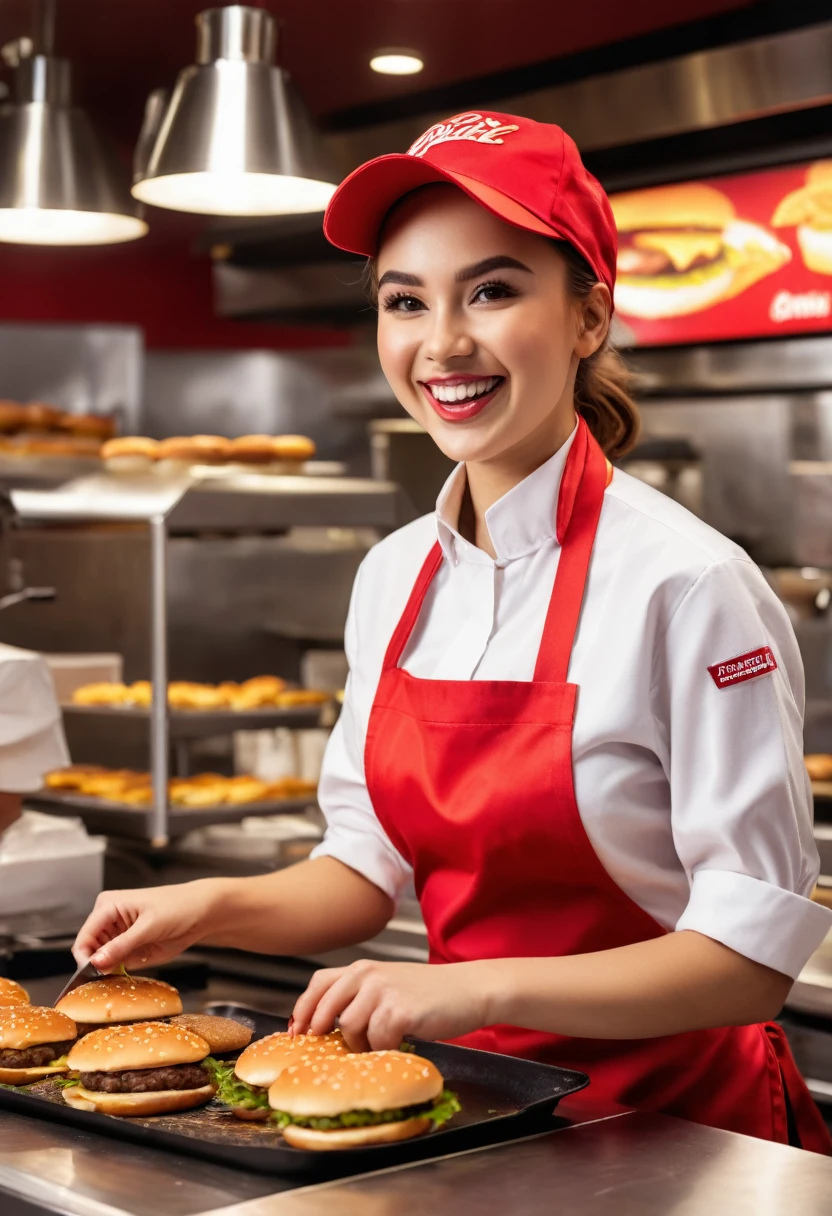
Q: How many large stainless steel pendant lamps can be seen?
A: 2